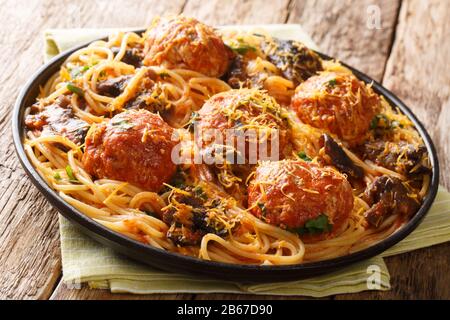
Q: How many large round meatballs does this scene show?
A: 5